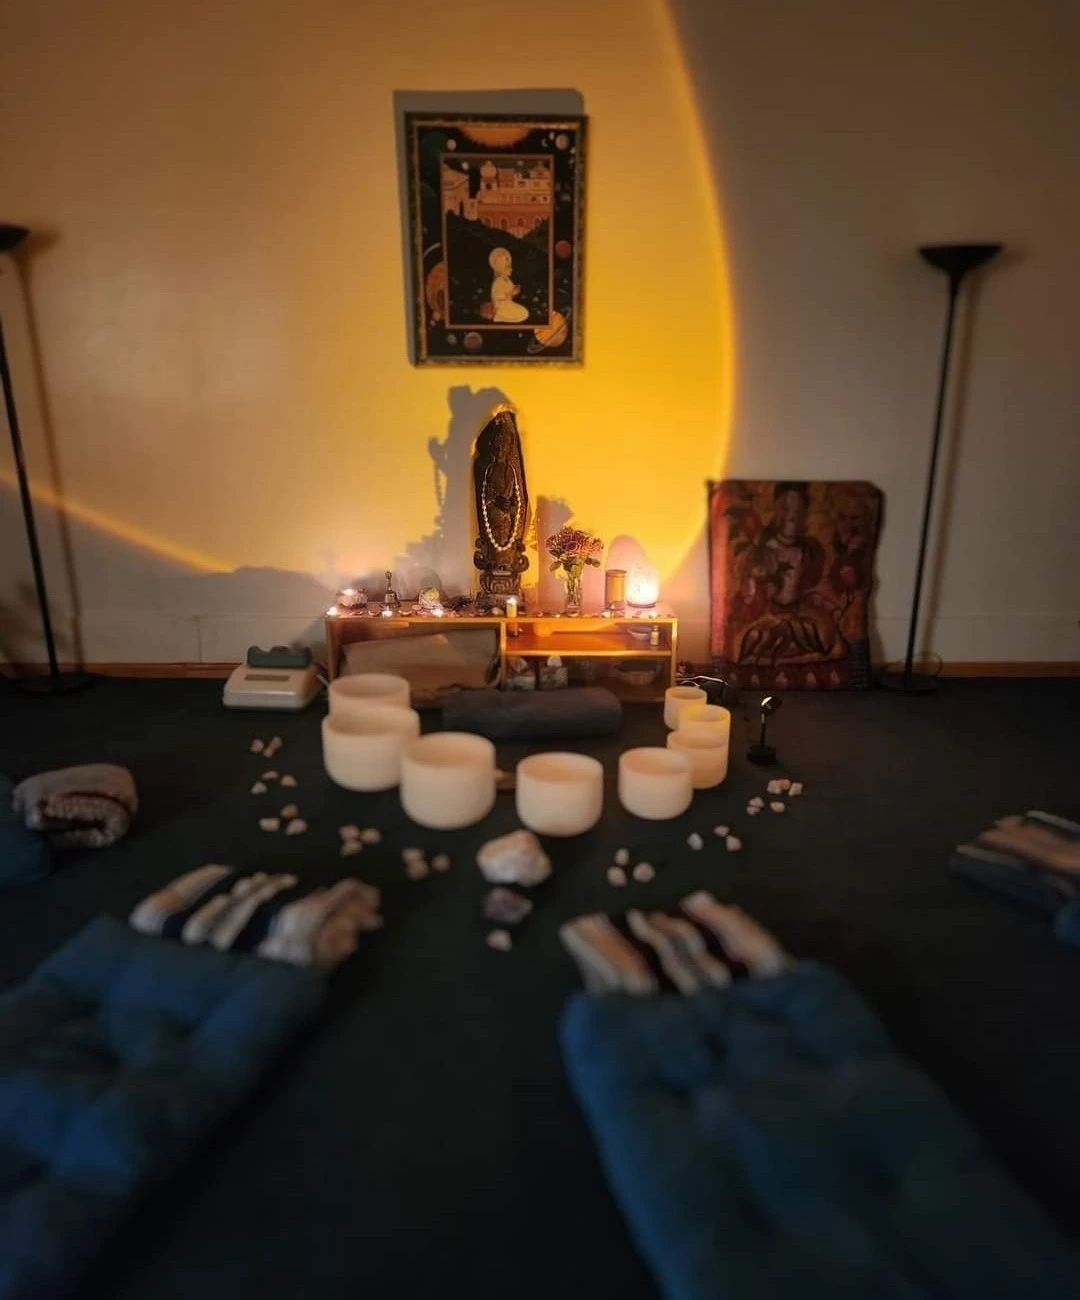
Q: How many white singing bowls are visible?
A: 8